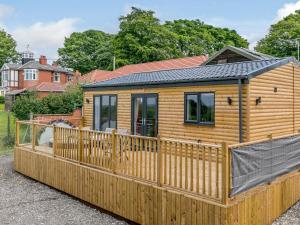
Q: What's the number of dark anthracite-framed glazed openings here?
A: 3